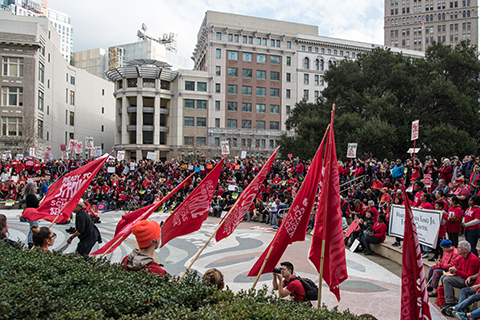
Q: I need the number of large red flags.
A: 7